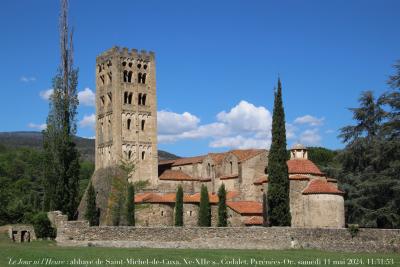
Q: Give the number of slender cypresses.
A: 6